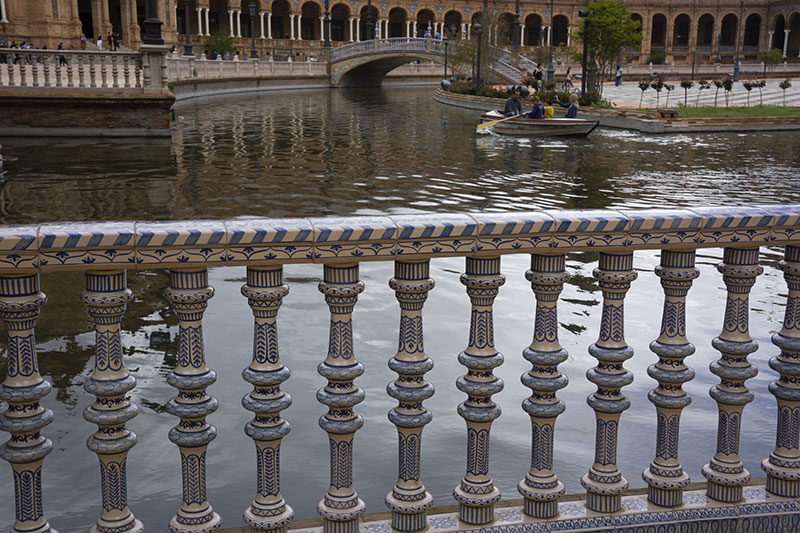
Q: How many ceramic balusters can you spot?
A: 12